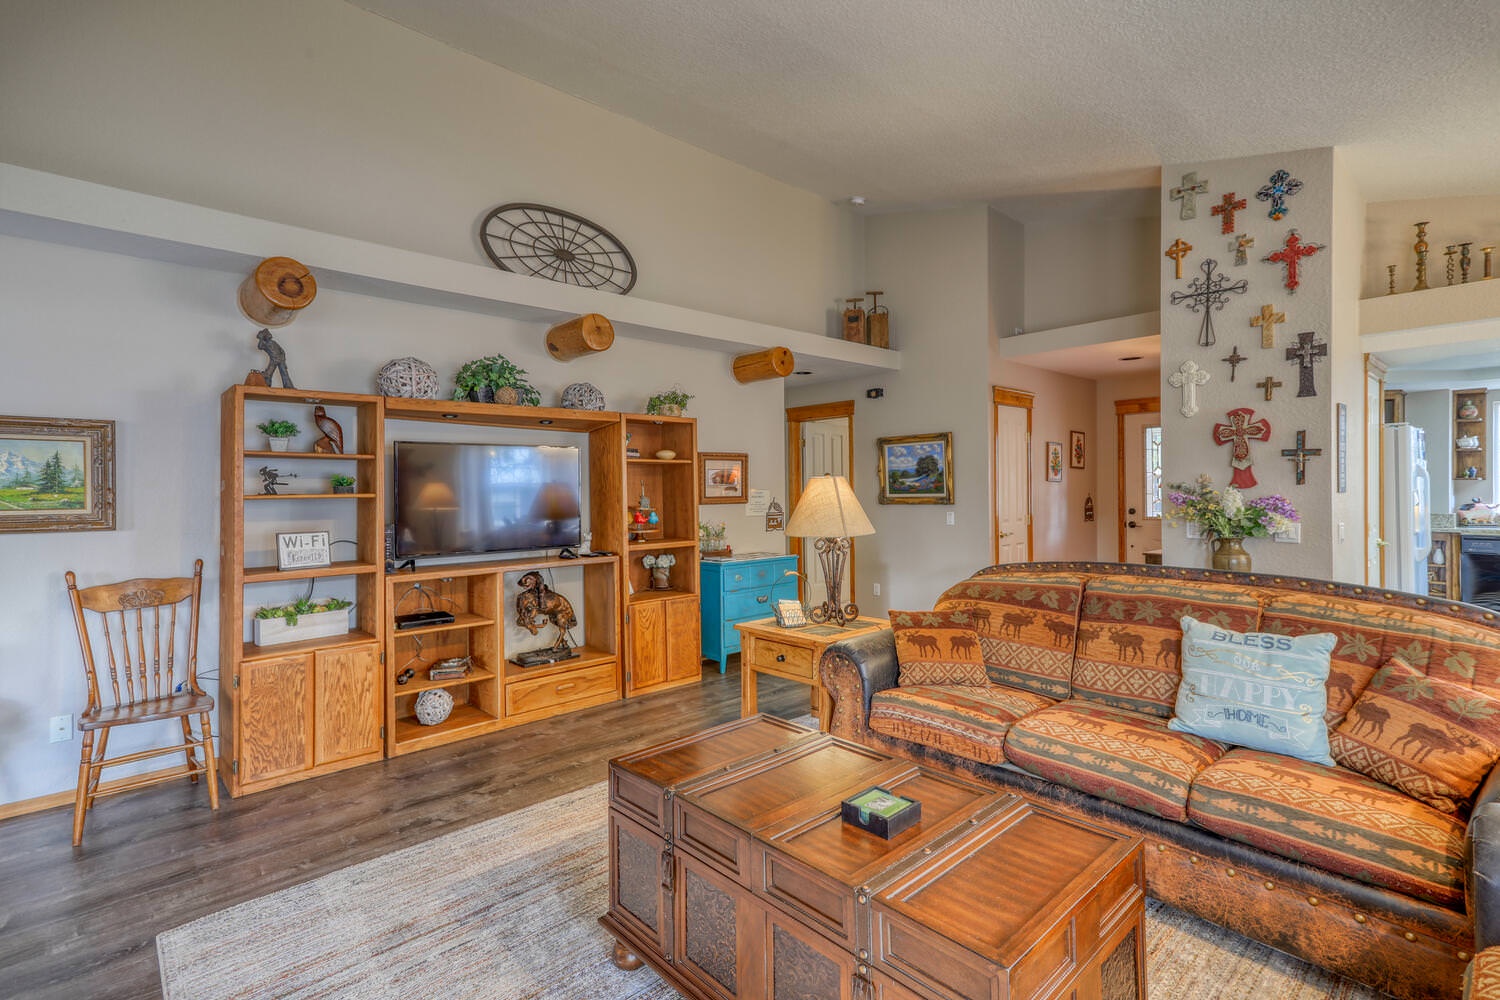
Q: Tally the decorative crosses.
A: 14